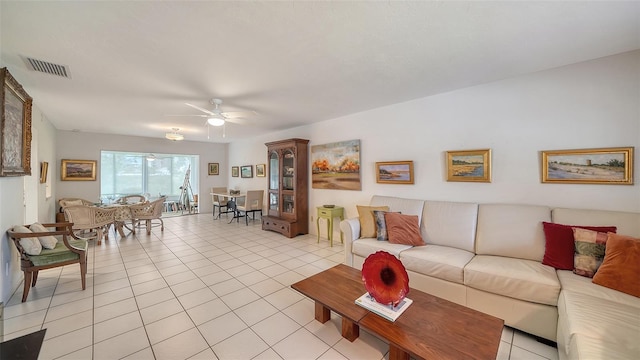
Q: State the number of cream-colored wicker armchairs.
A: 4